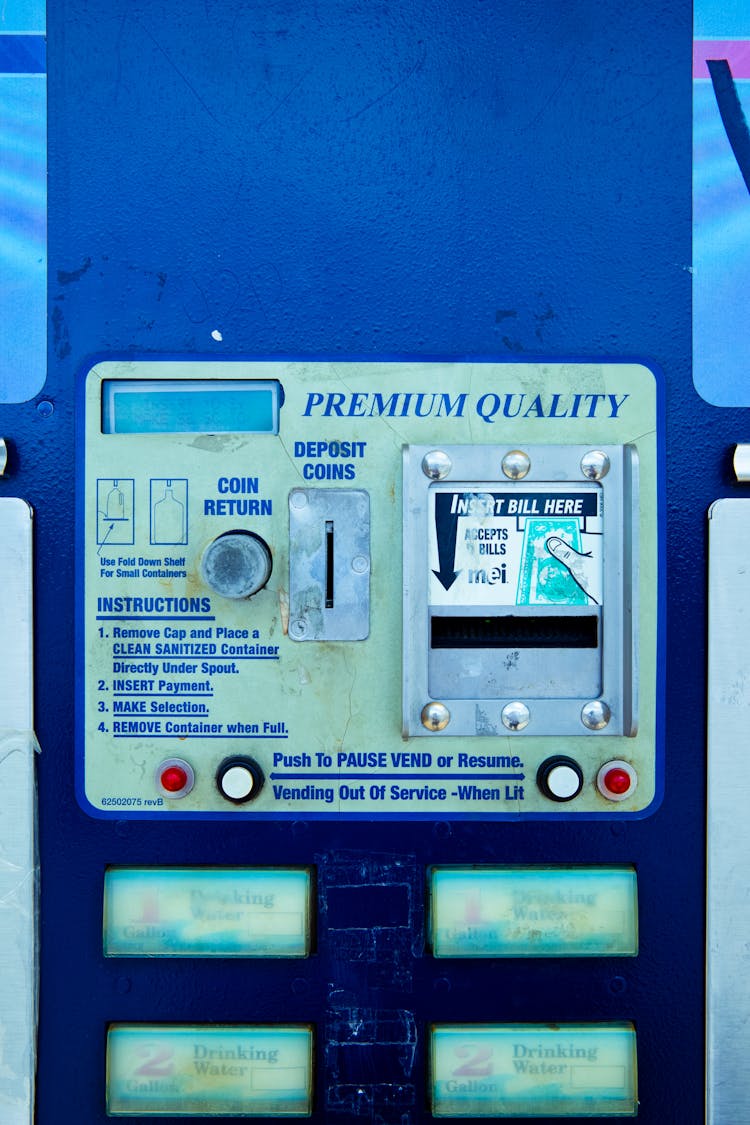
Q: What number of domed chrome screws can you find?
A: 6